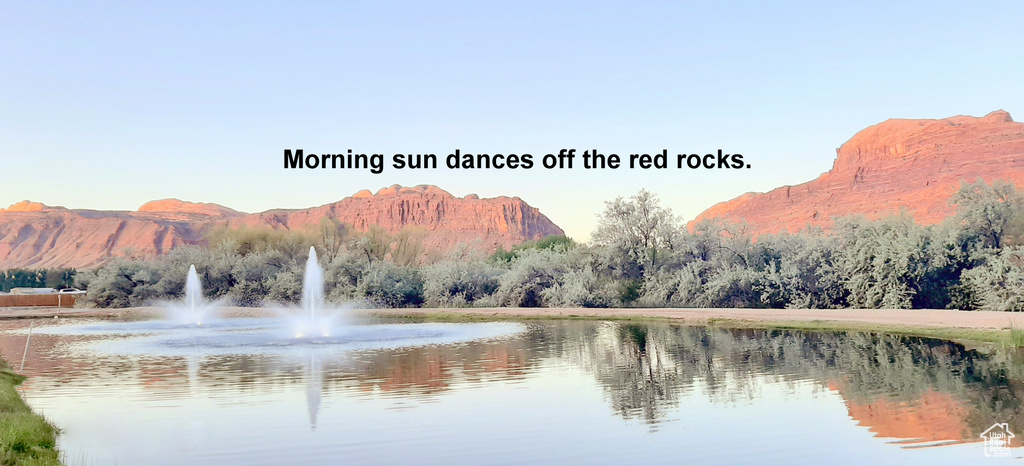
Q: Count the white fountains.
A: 2